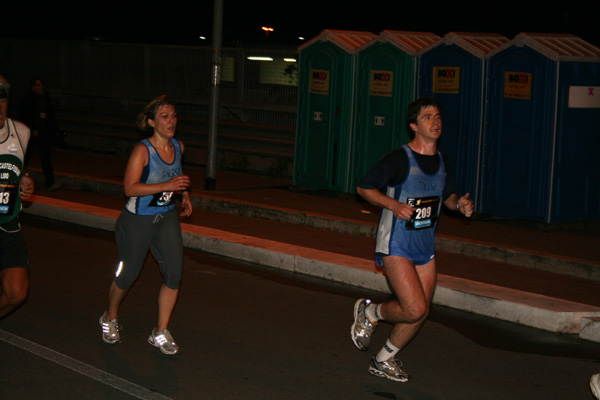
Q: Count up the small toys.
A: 0